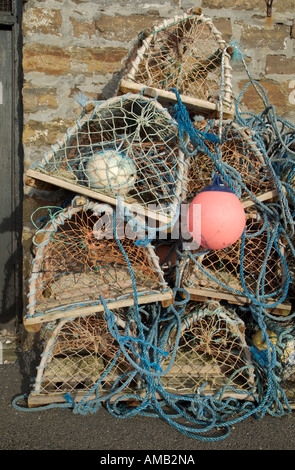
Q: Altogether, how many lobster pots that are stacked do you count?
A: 7